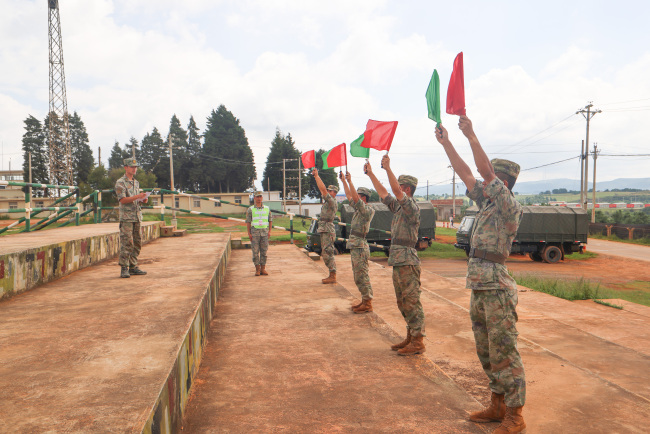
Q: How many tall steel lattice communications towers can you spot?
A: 1